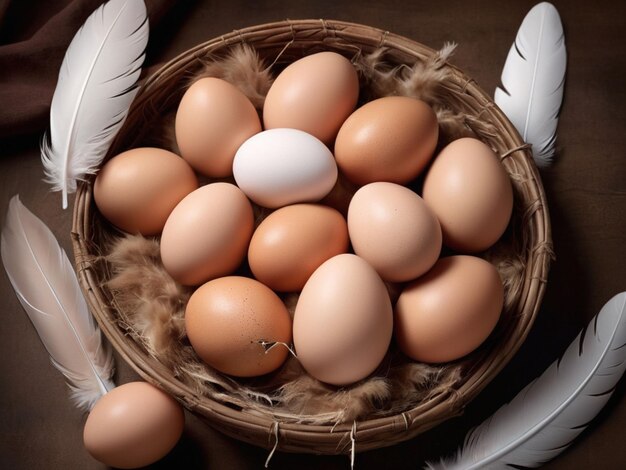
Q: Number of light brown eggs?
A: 12